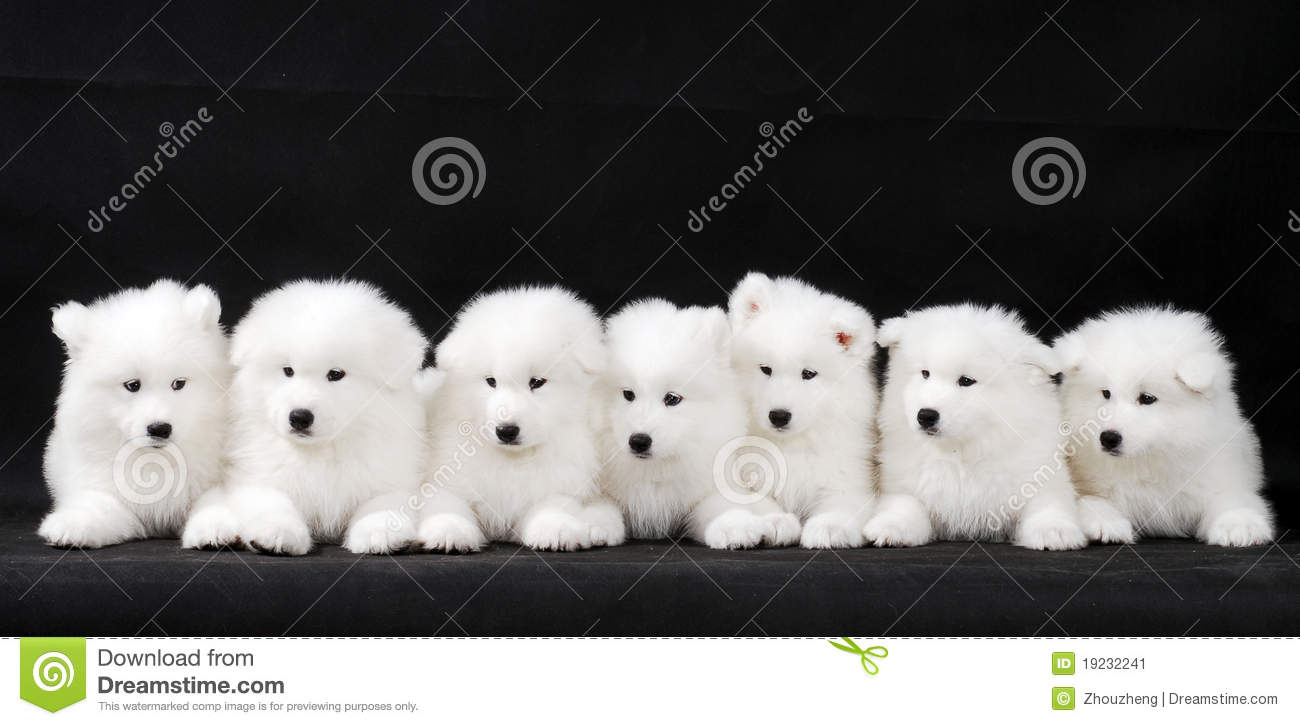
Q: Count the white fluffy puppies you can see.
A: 7